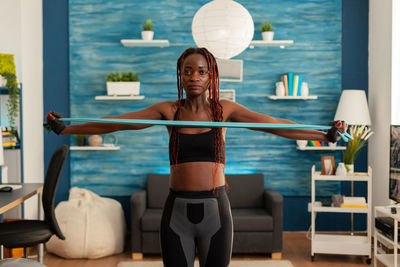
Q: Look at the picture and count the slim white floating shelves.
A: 6